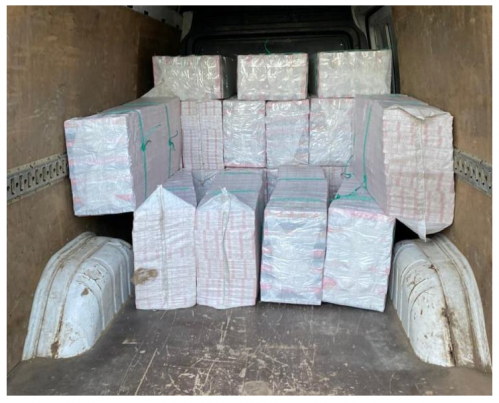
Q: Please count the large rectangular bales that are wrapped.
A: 13